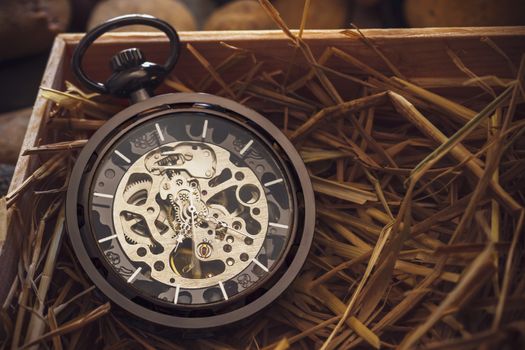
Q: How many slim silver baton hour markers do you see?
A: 12